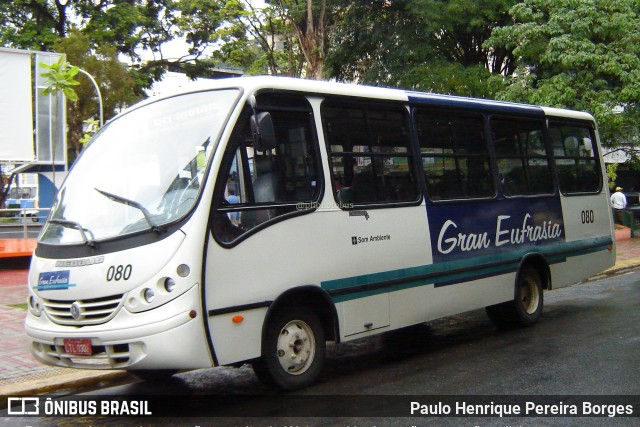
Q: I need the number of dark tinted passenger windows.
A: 4